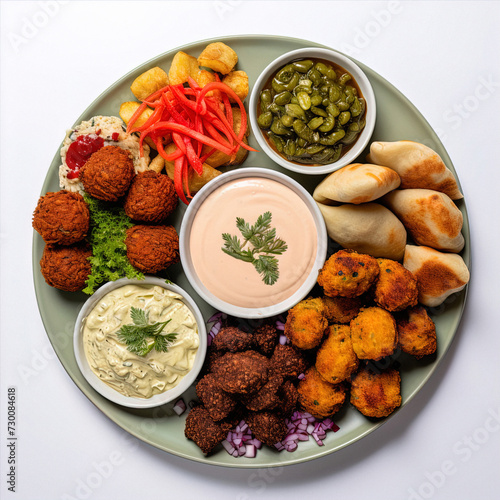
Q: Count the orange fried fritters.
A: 9